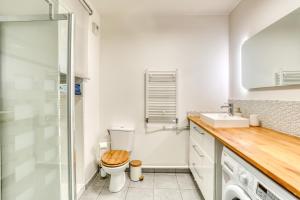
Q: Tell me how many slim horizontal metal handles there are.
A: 3